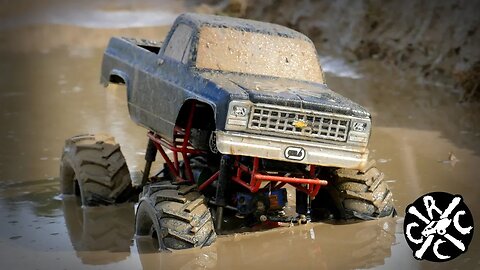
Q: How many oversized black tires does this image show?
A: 3